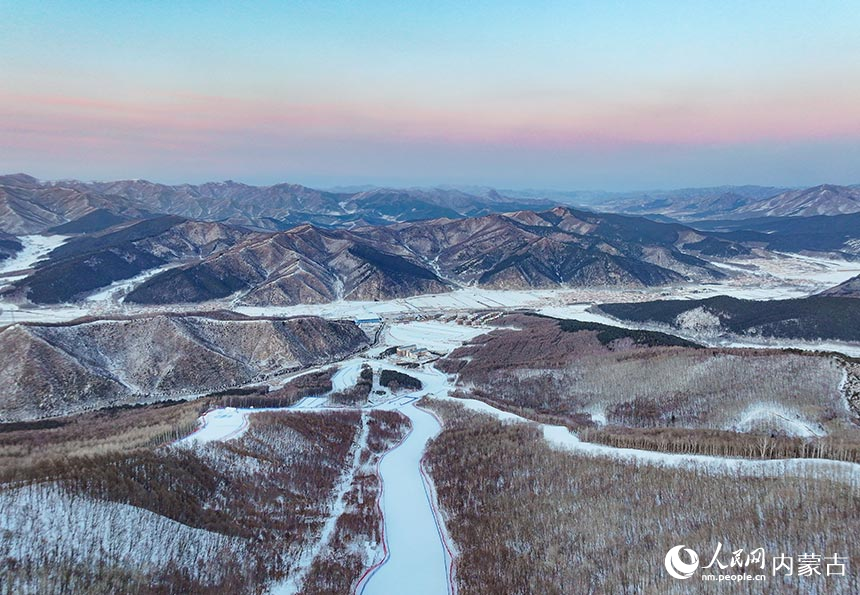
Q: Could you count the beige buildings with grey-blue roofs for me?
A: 2